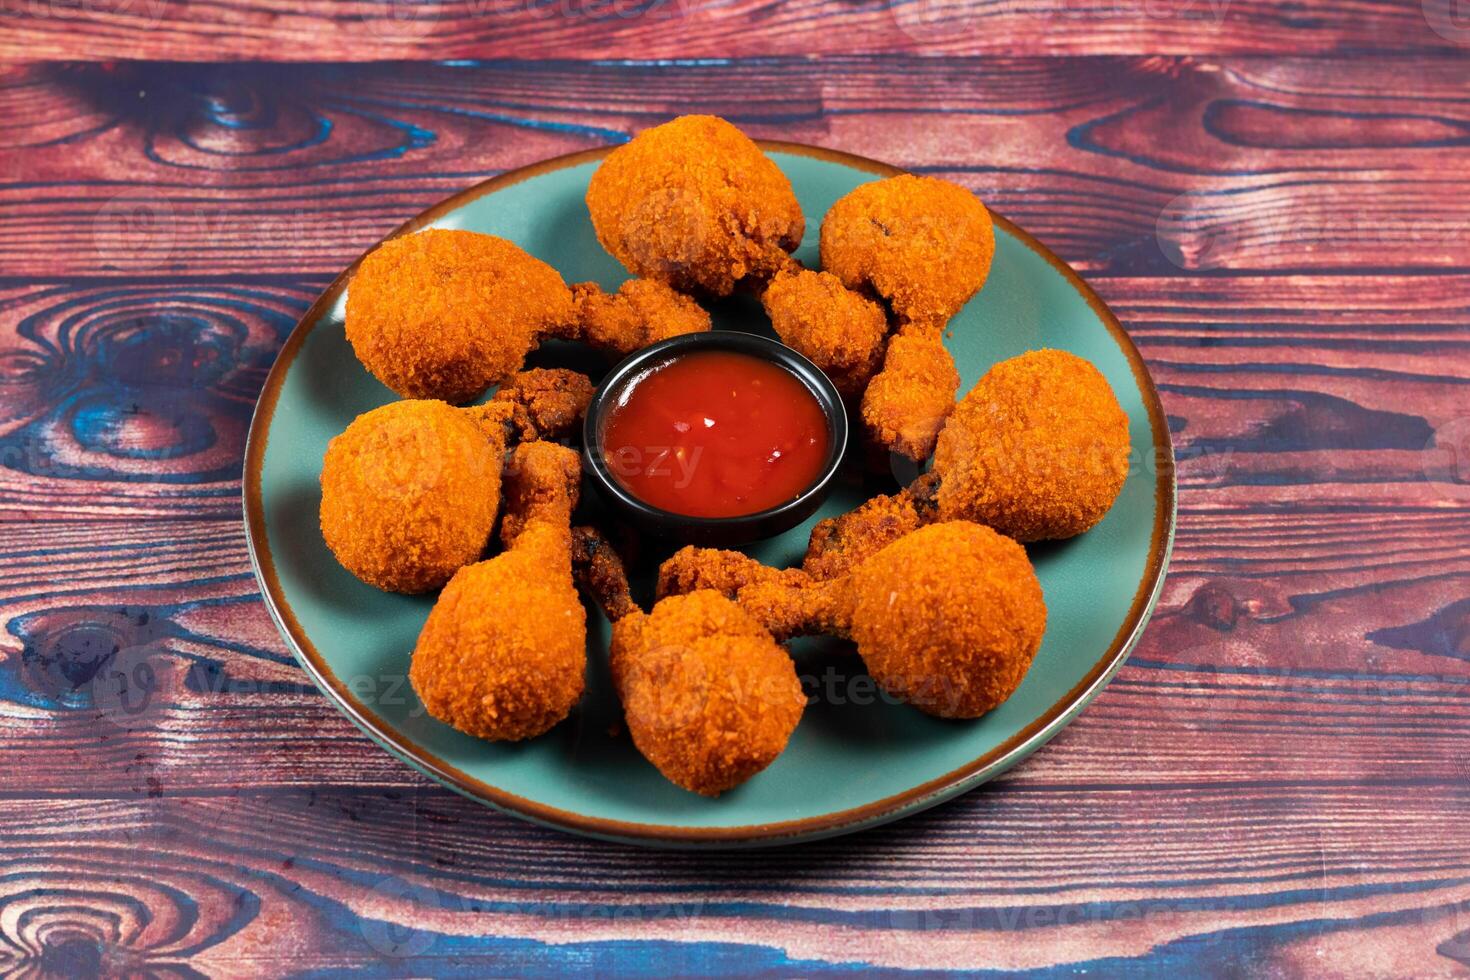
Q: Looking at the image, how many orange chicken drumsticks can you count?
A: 8